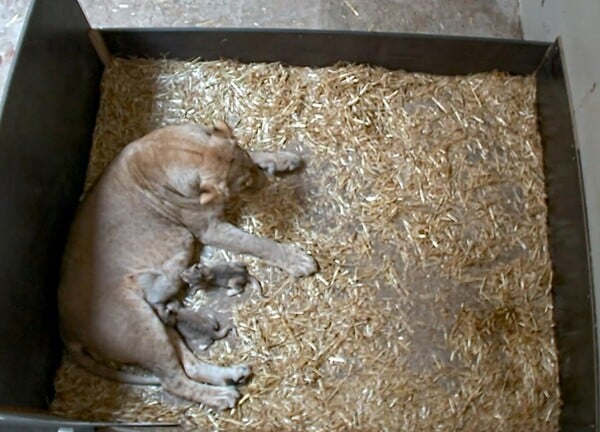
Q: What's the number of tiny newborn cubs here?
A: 2